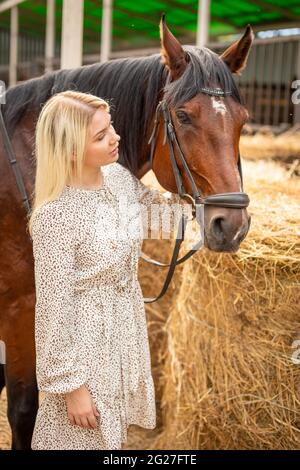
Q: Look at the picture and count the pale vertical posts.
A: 5